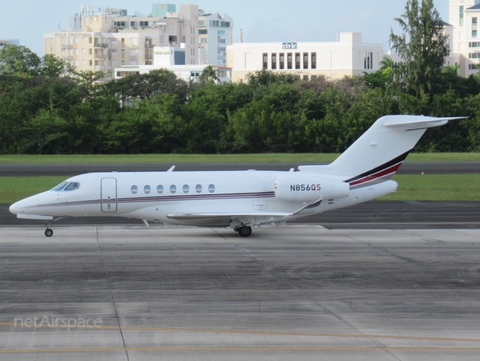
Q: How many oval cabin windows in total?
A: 7